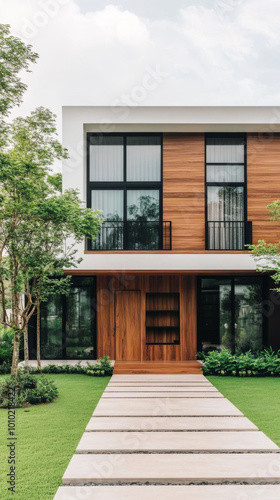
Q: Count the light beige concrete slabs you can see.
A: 9